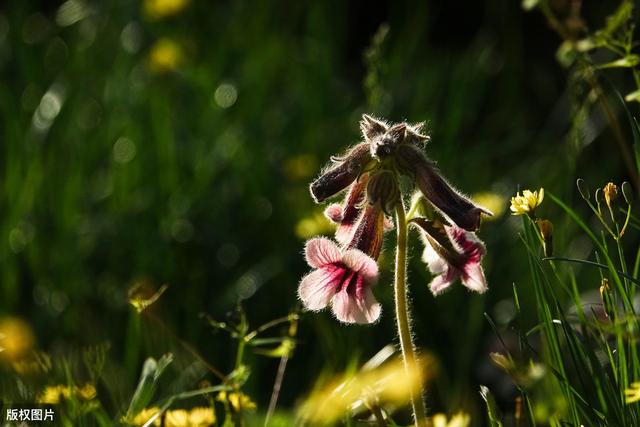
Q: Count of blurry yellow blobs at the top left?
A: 2